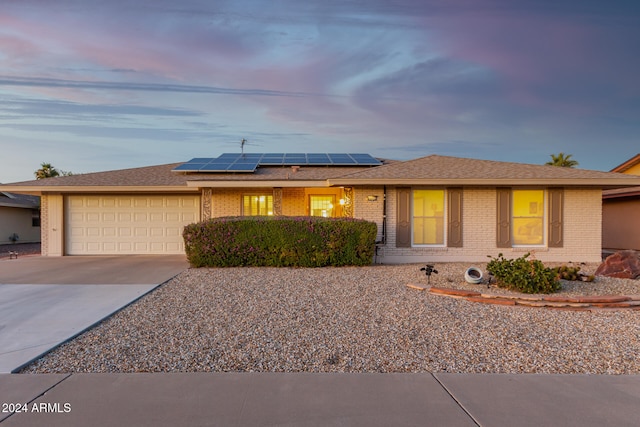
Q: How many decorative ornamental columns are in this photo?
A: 3